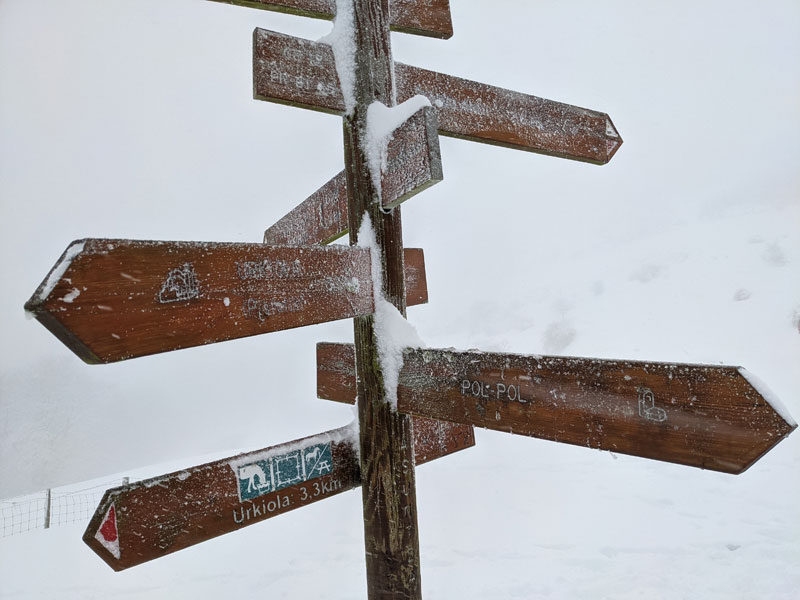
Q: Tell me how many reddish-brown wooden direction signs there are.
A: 6